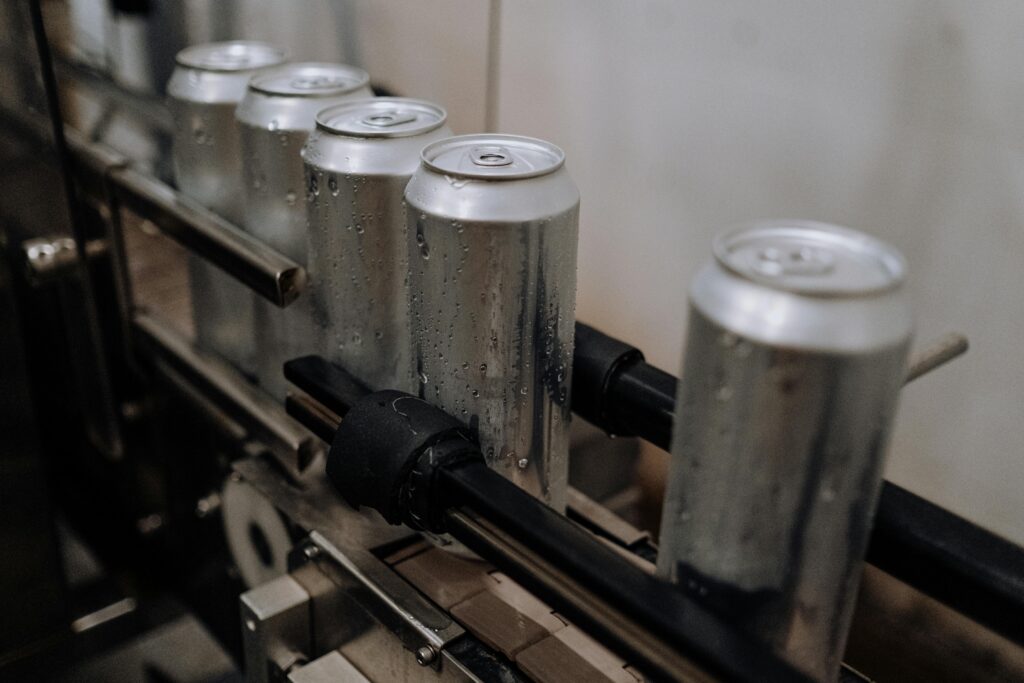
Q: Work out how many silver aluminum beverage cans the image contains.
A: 5